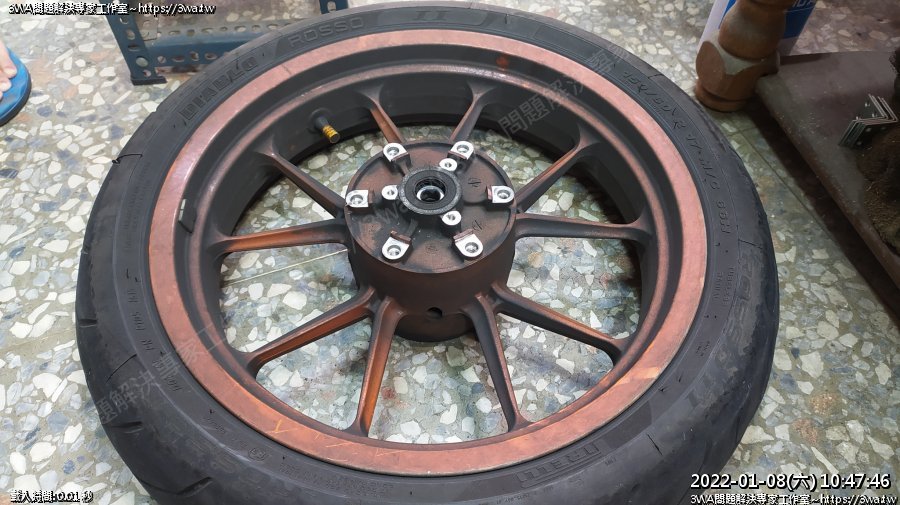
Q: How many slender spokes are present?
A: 10